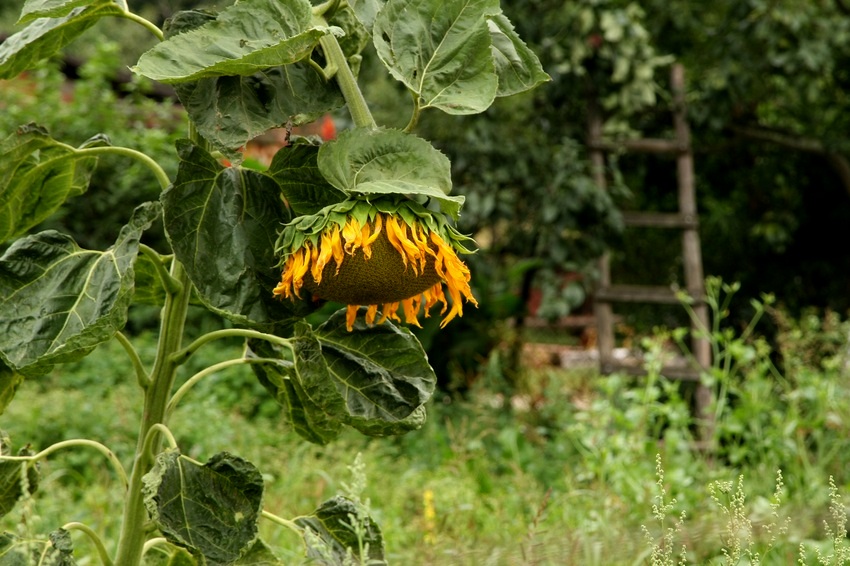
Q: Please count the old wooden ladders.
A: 1